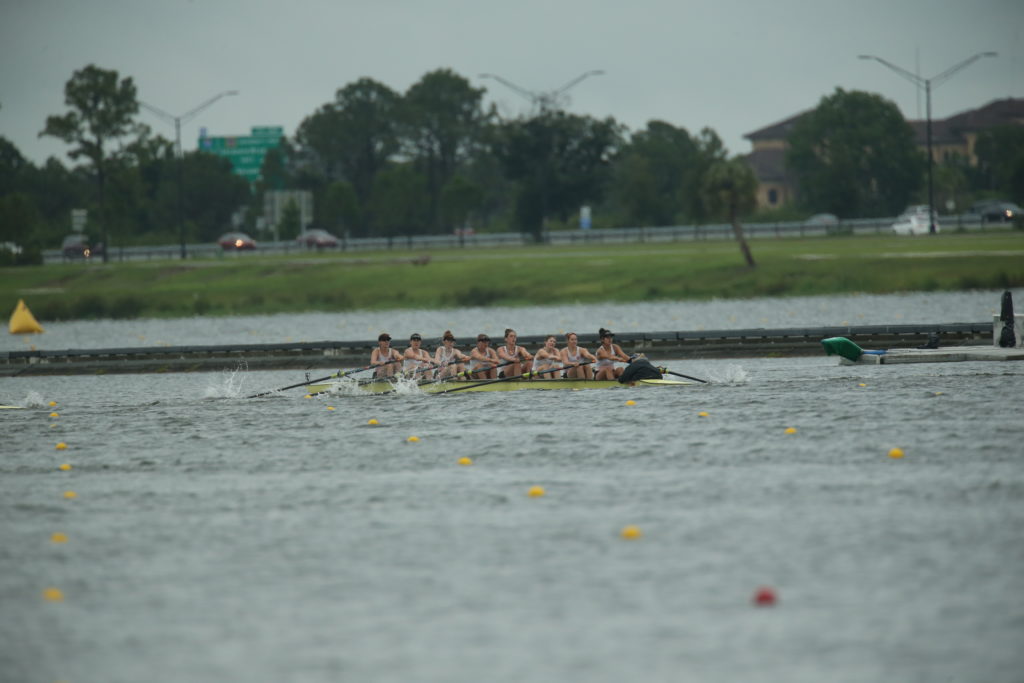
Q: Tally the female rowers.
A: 8